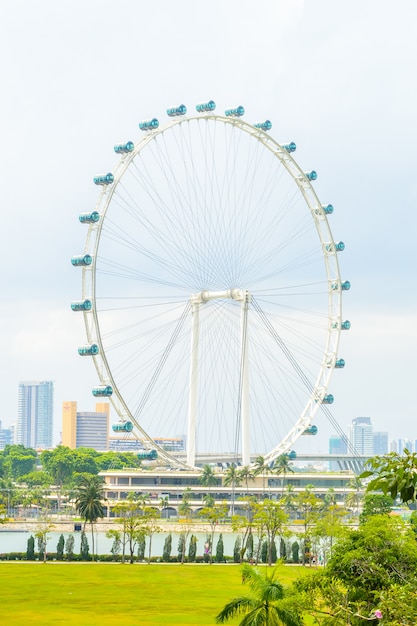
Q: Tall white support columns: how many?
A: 2